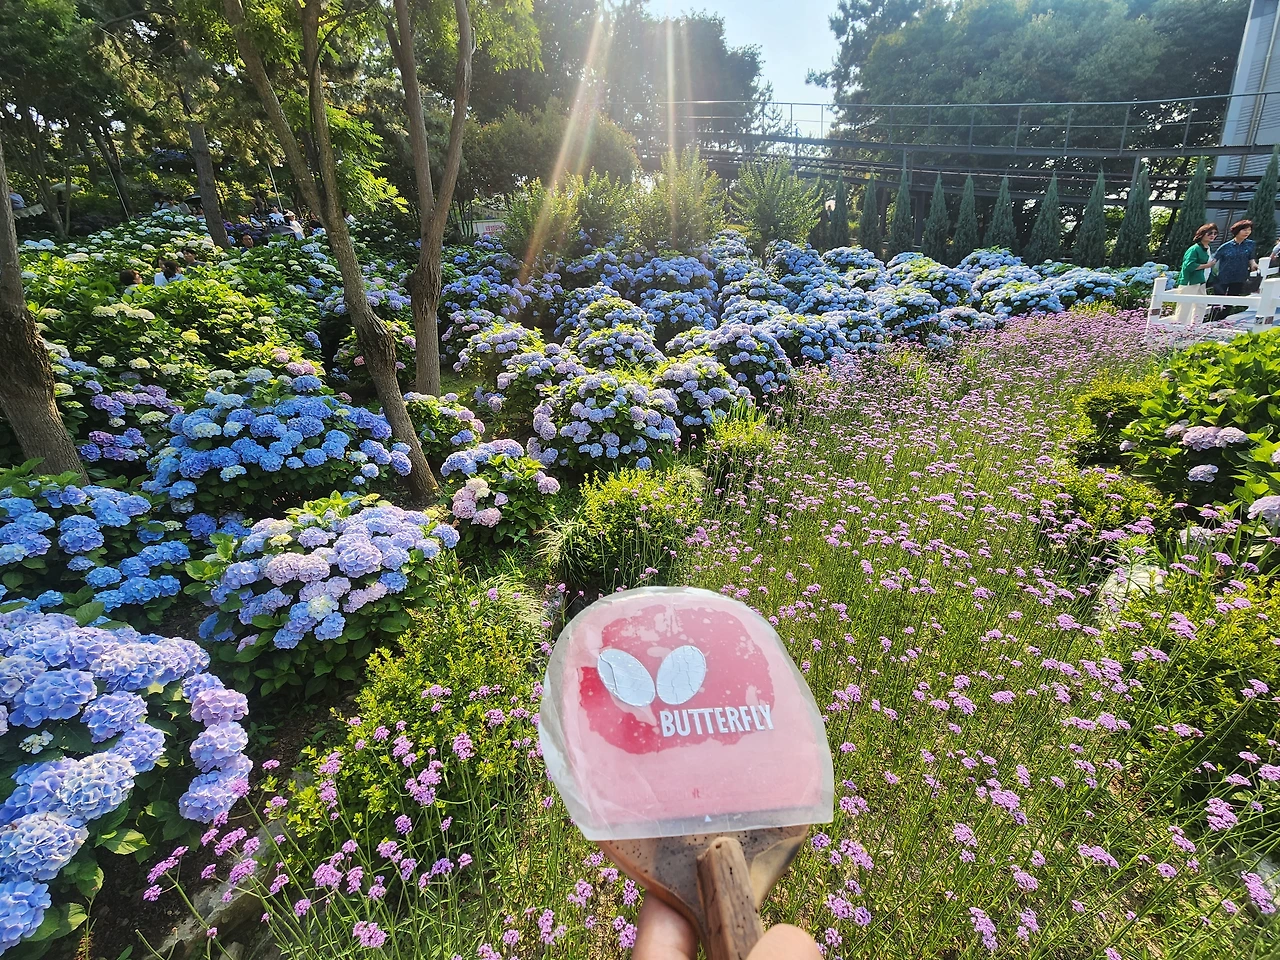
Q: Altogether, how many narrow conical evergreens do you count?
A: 12